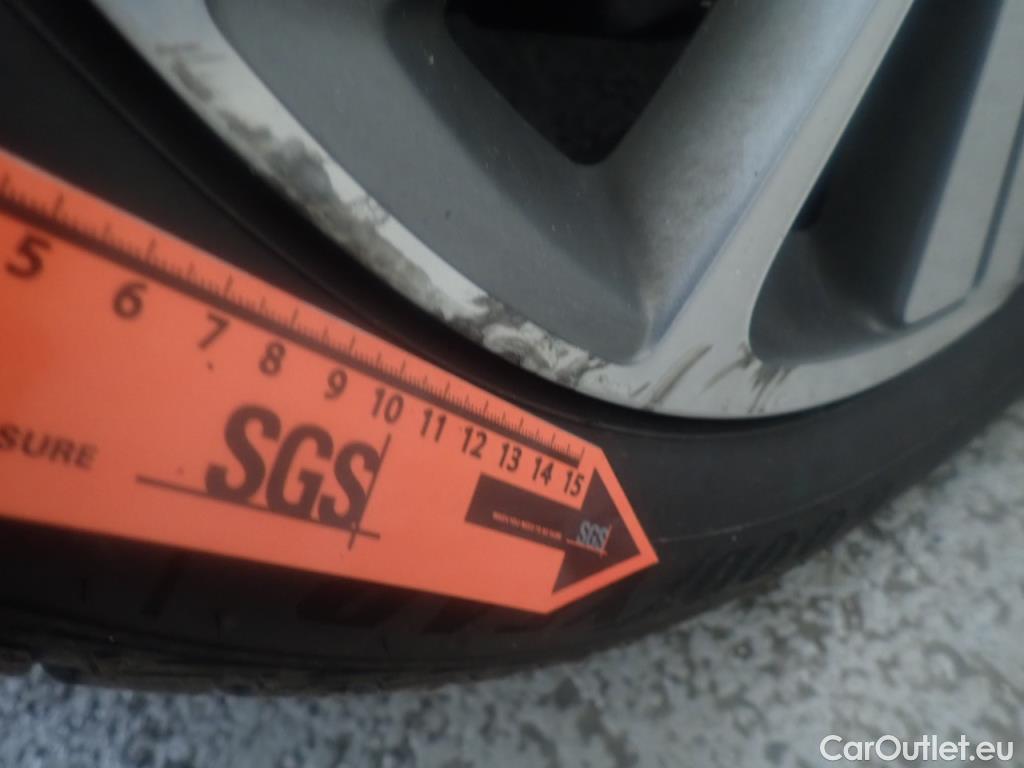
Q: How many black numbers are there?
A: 11